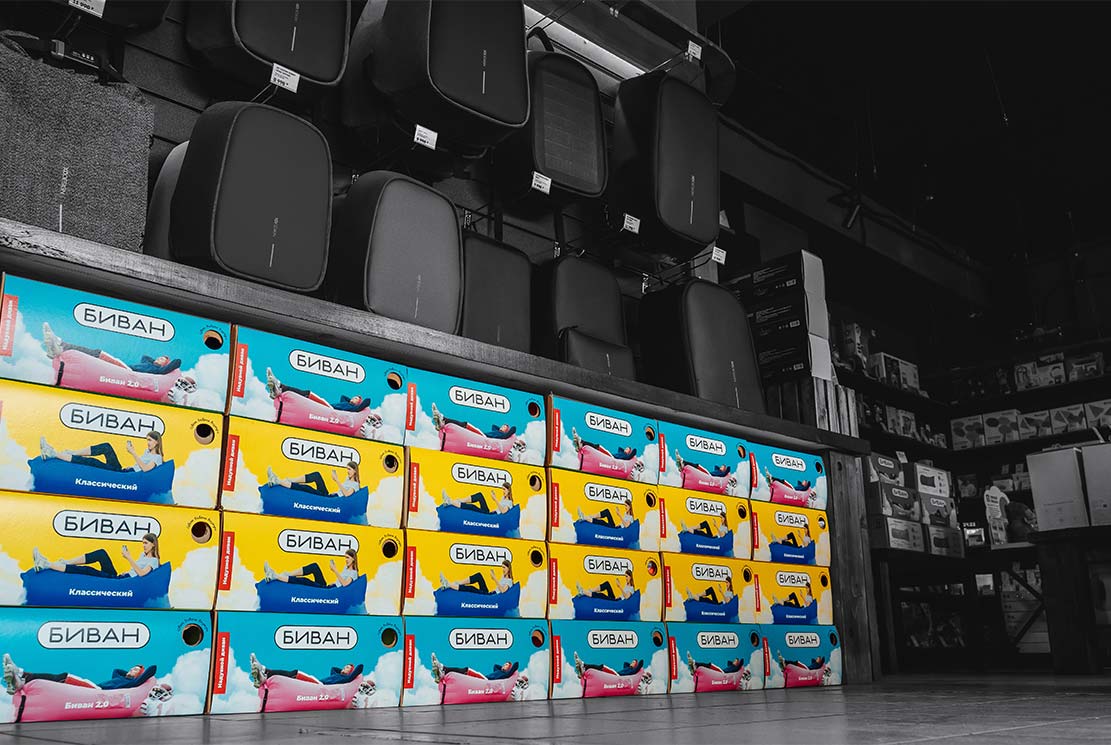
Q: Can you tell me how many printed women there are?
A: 12